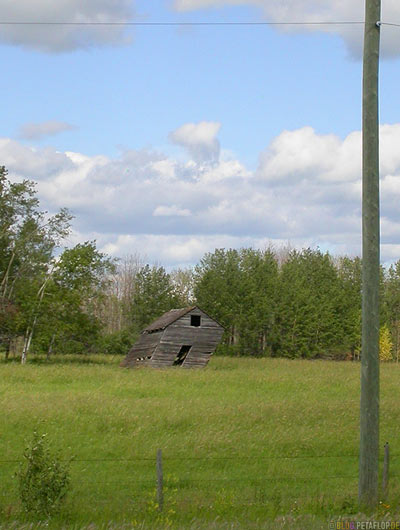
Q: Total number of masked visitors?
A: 0